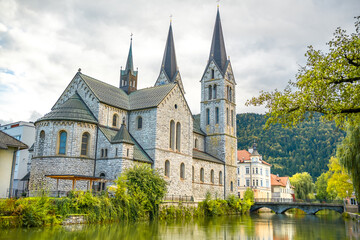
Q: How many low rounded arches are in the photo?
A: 3